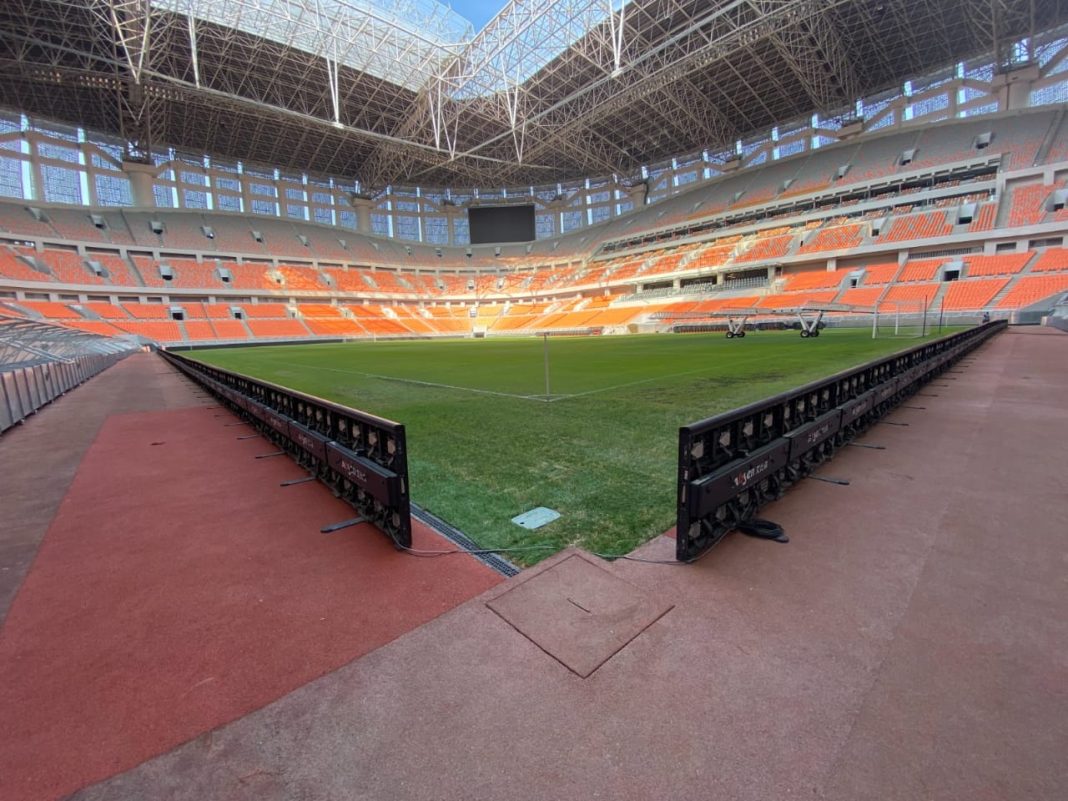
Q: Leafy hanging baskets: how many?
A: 0